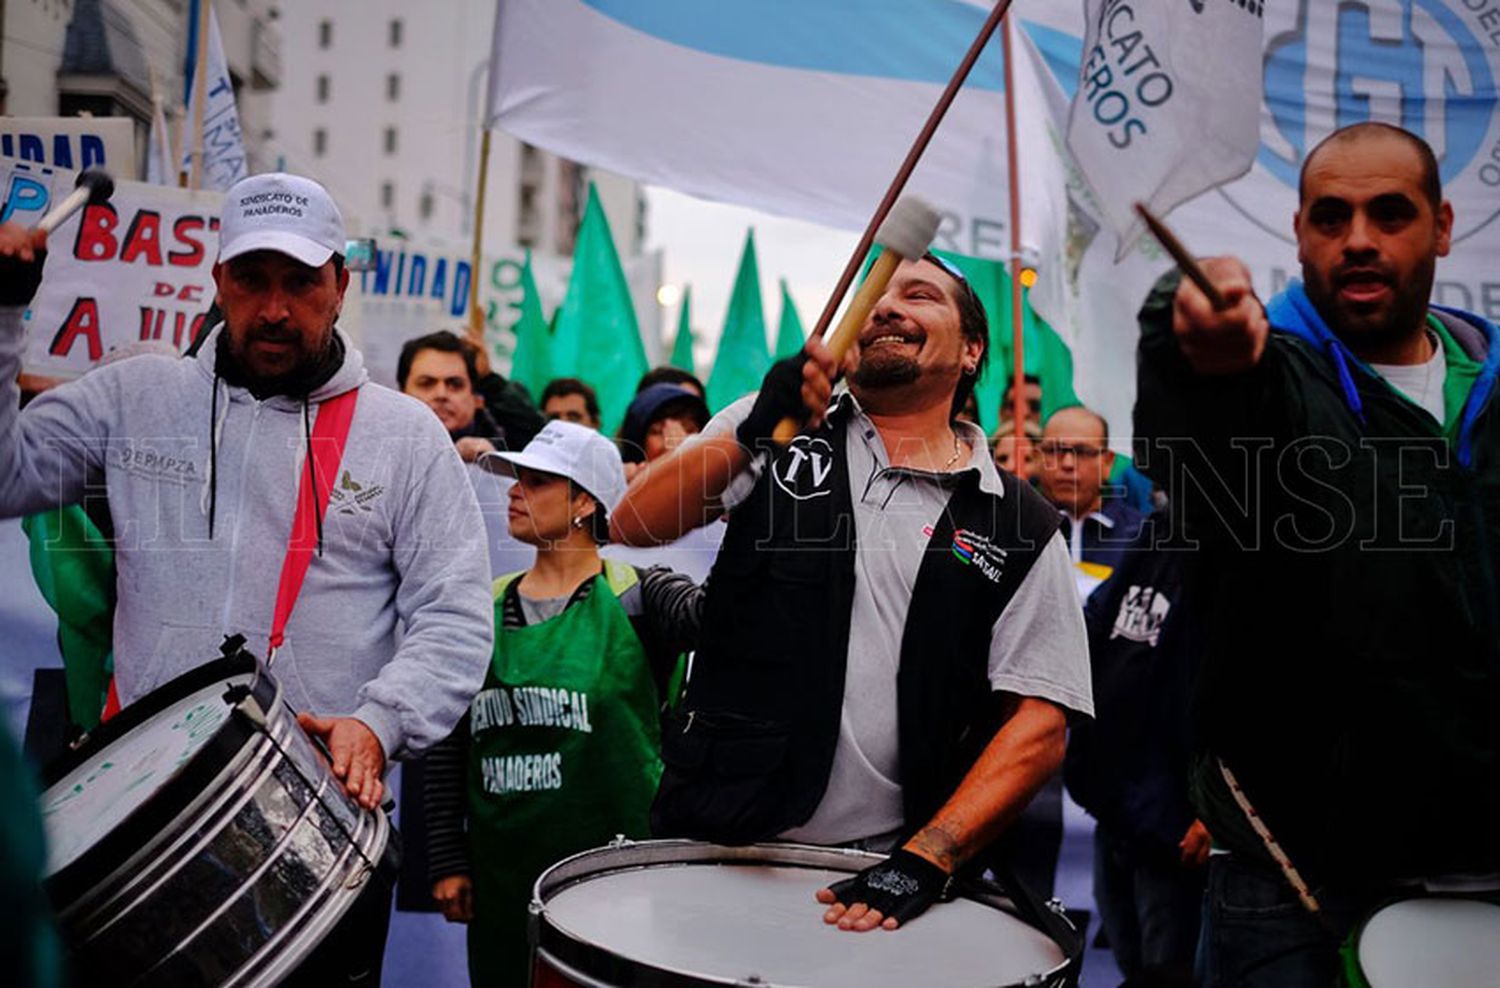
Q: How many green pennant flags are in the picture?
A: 5